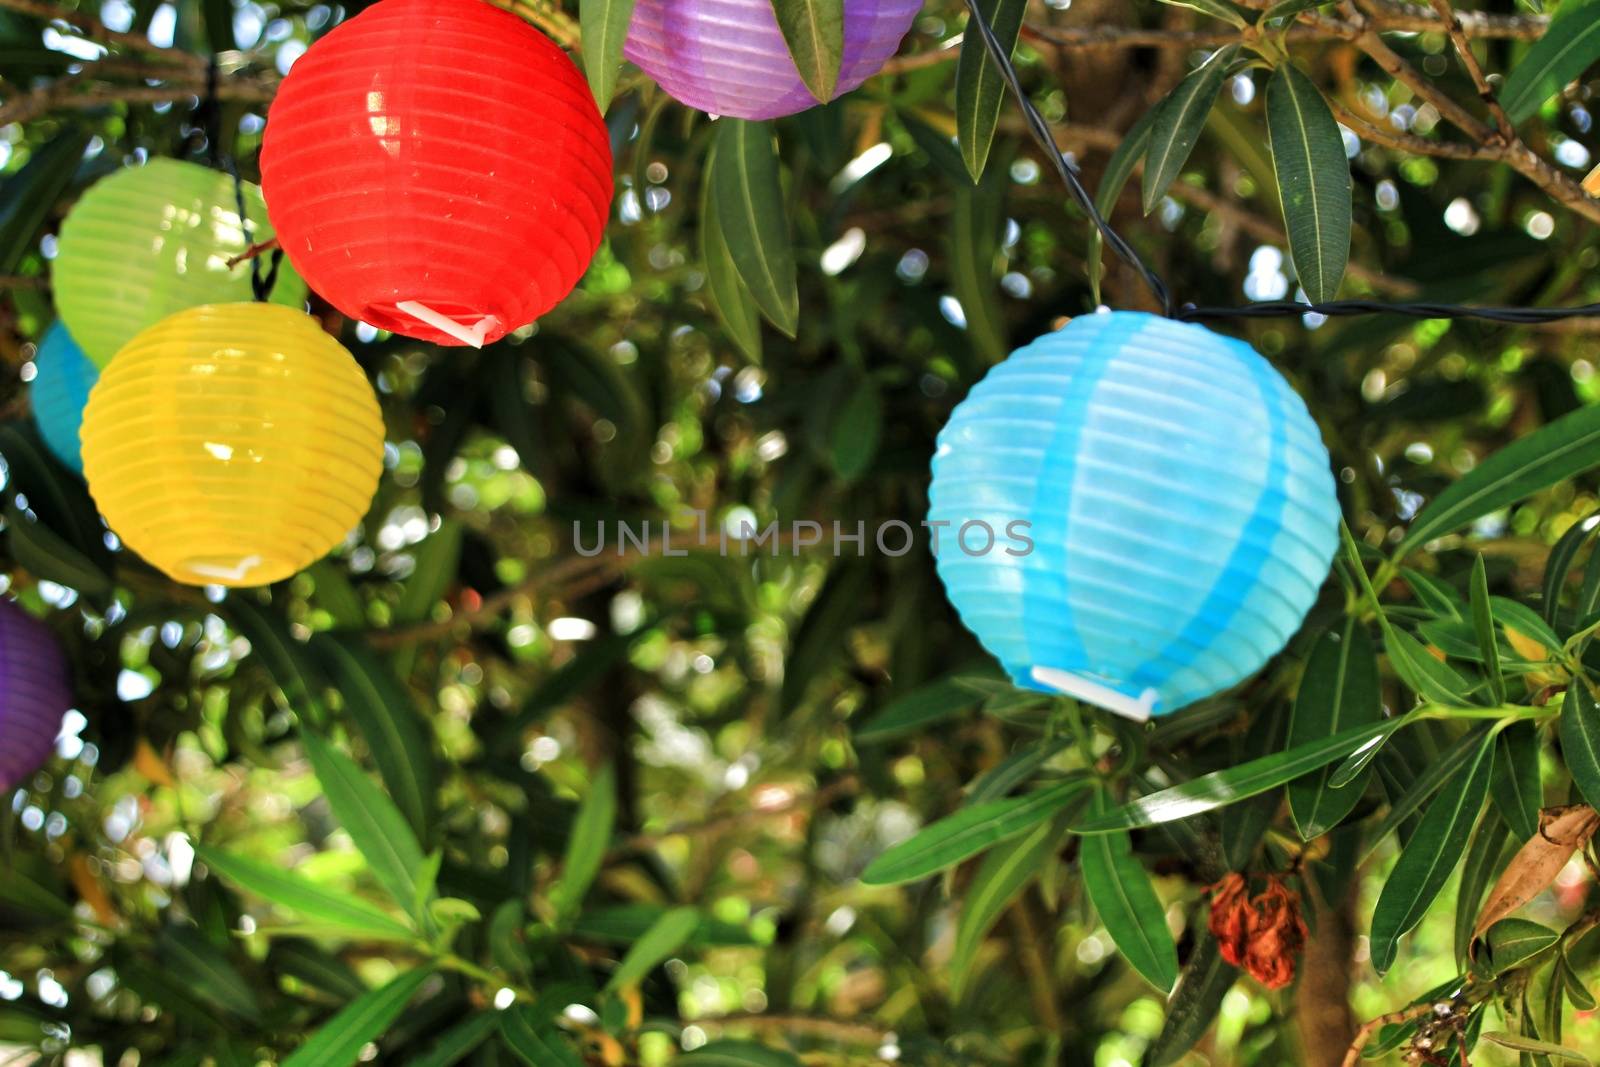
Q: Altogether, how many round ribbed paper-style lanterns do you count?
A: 7